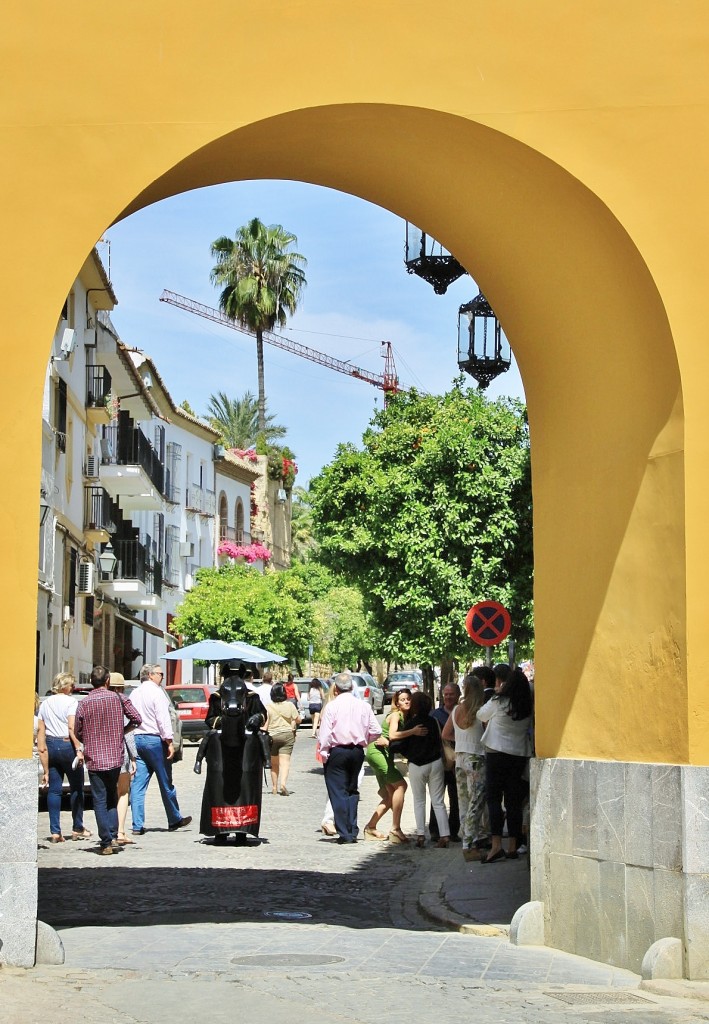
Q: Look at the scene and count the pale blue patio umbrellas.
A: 2